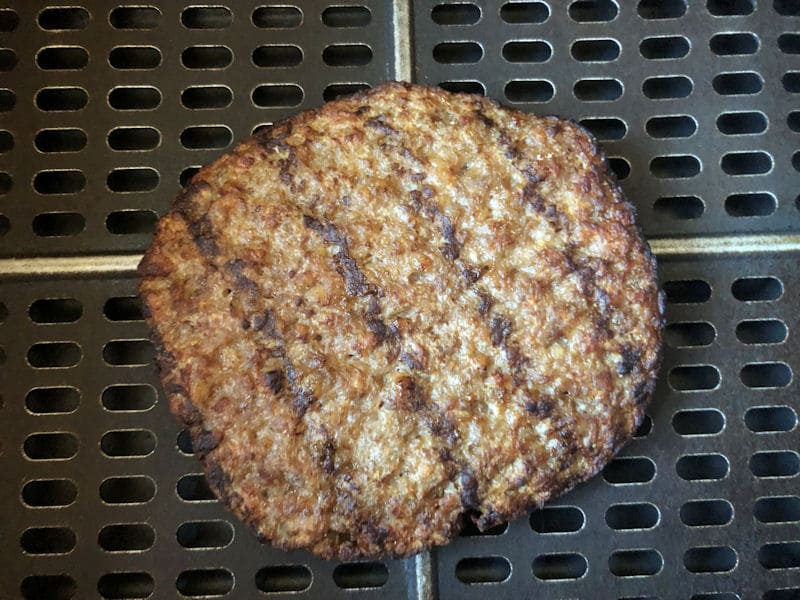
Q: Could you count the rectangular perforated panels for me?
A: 4